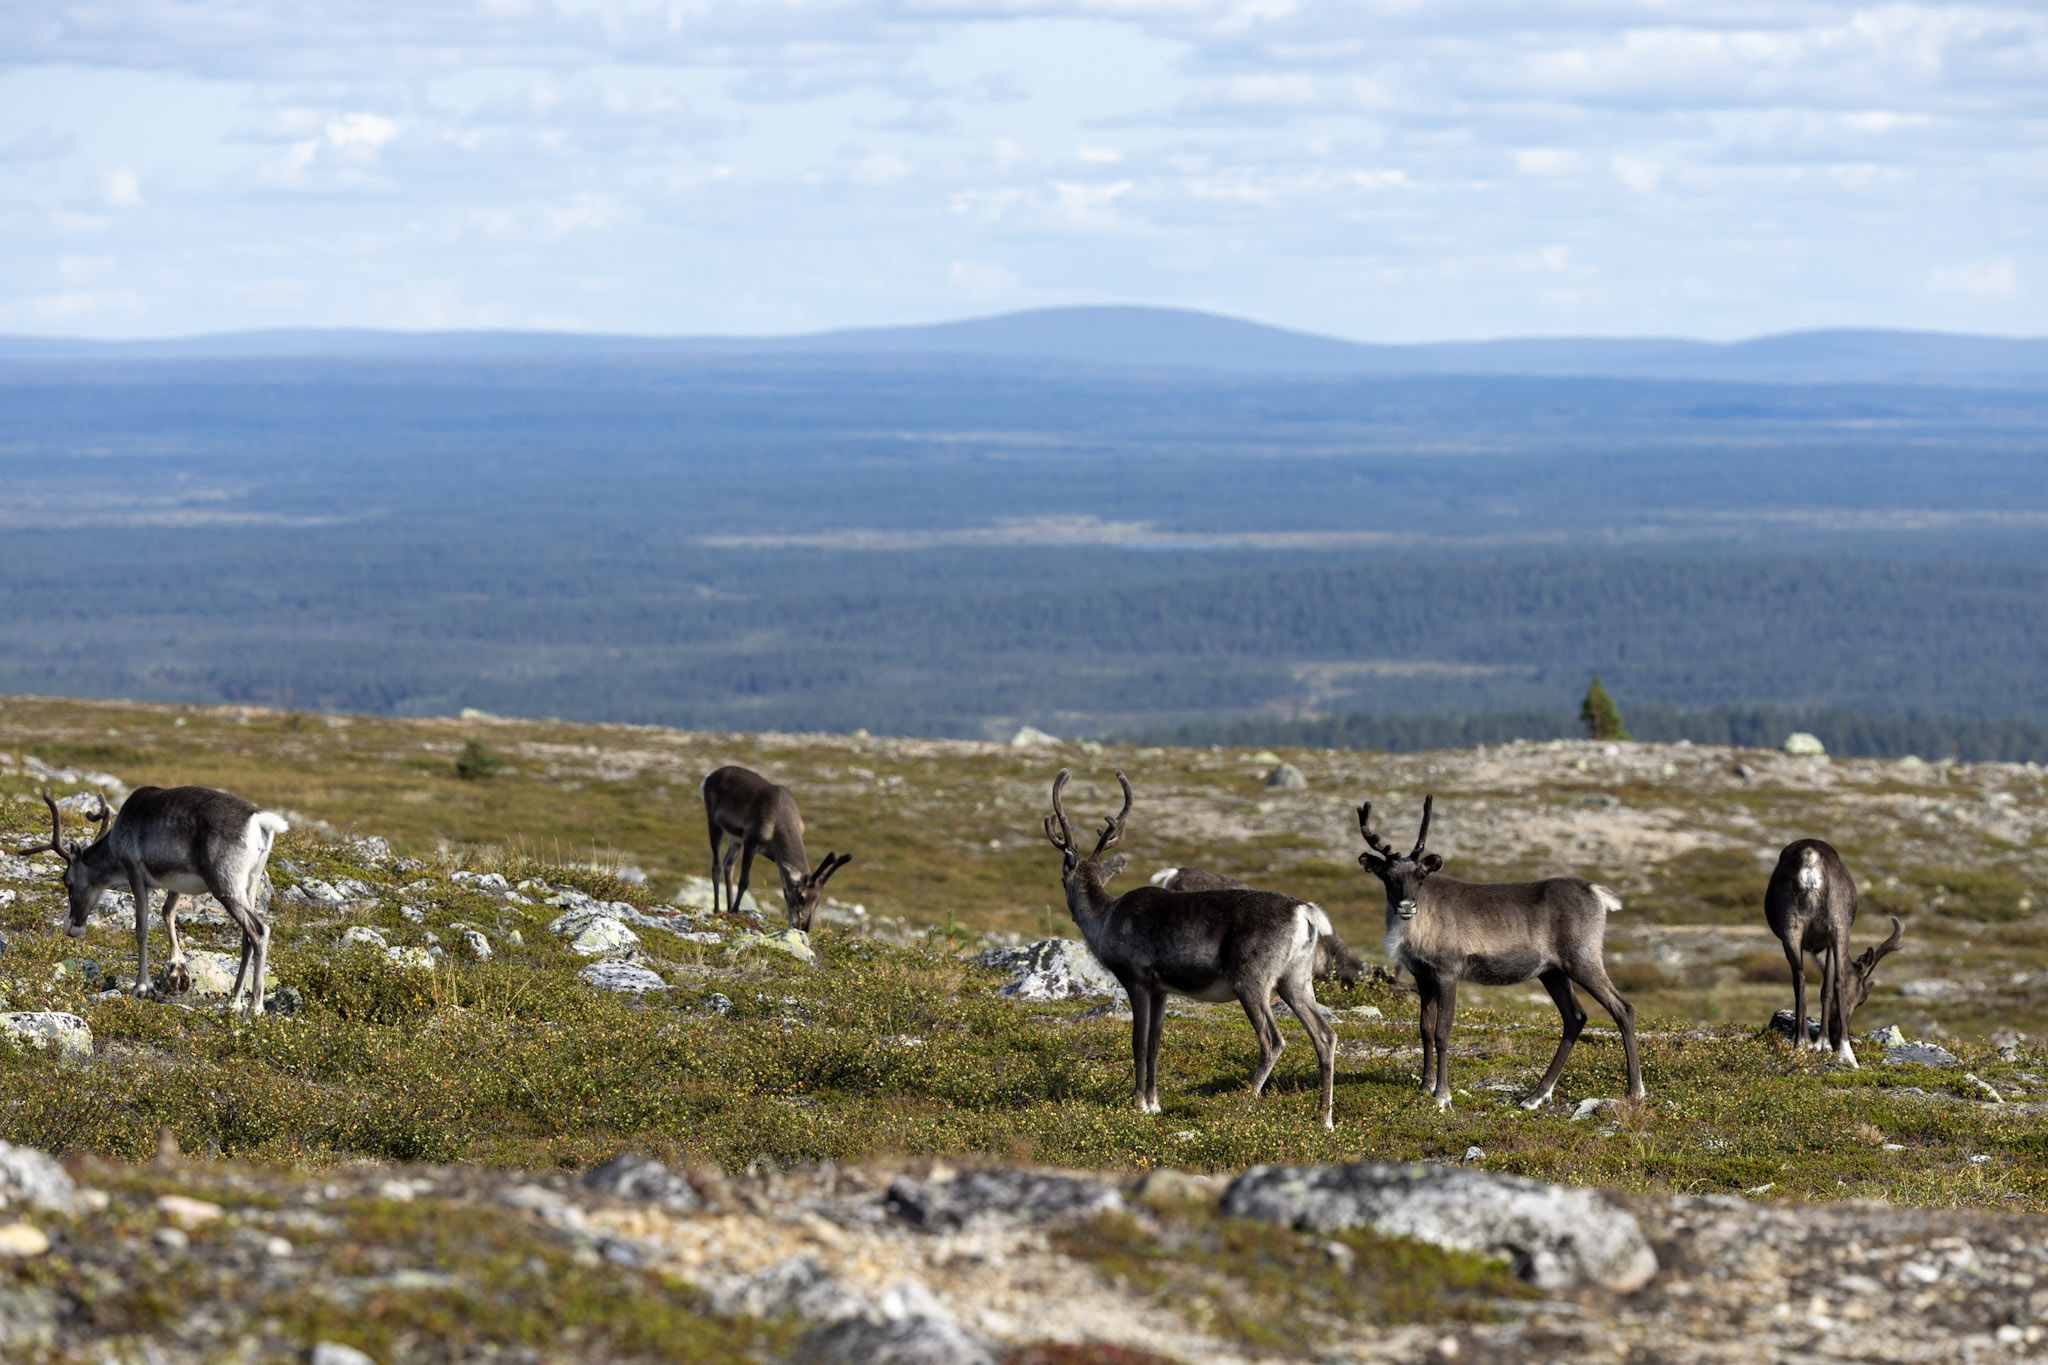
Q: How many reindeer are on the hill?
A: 6